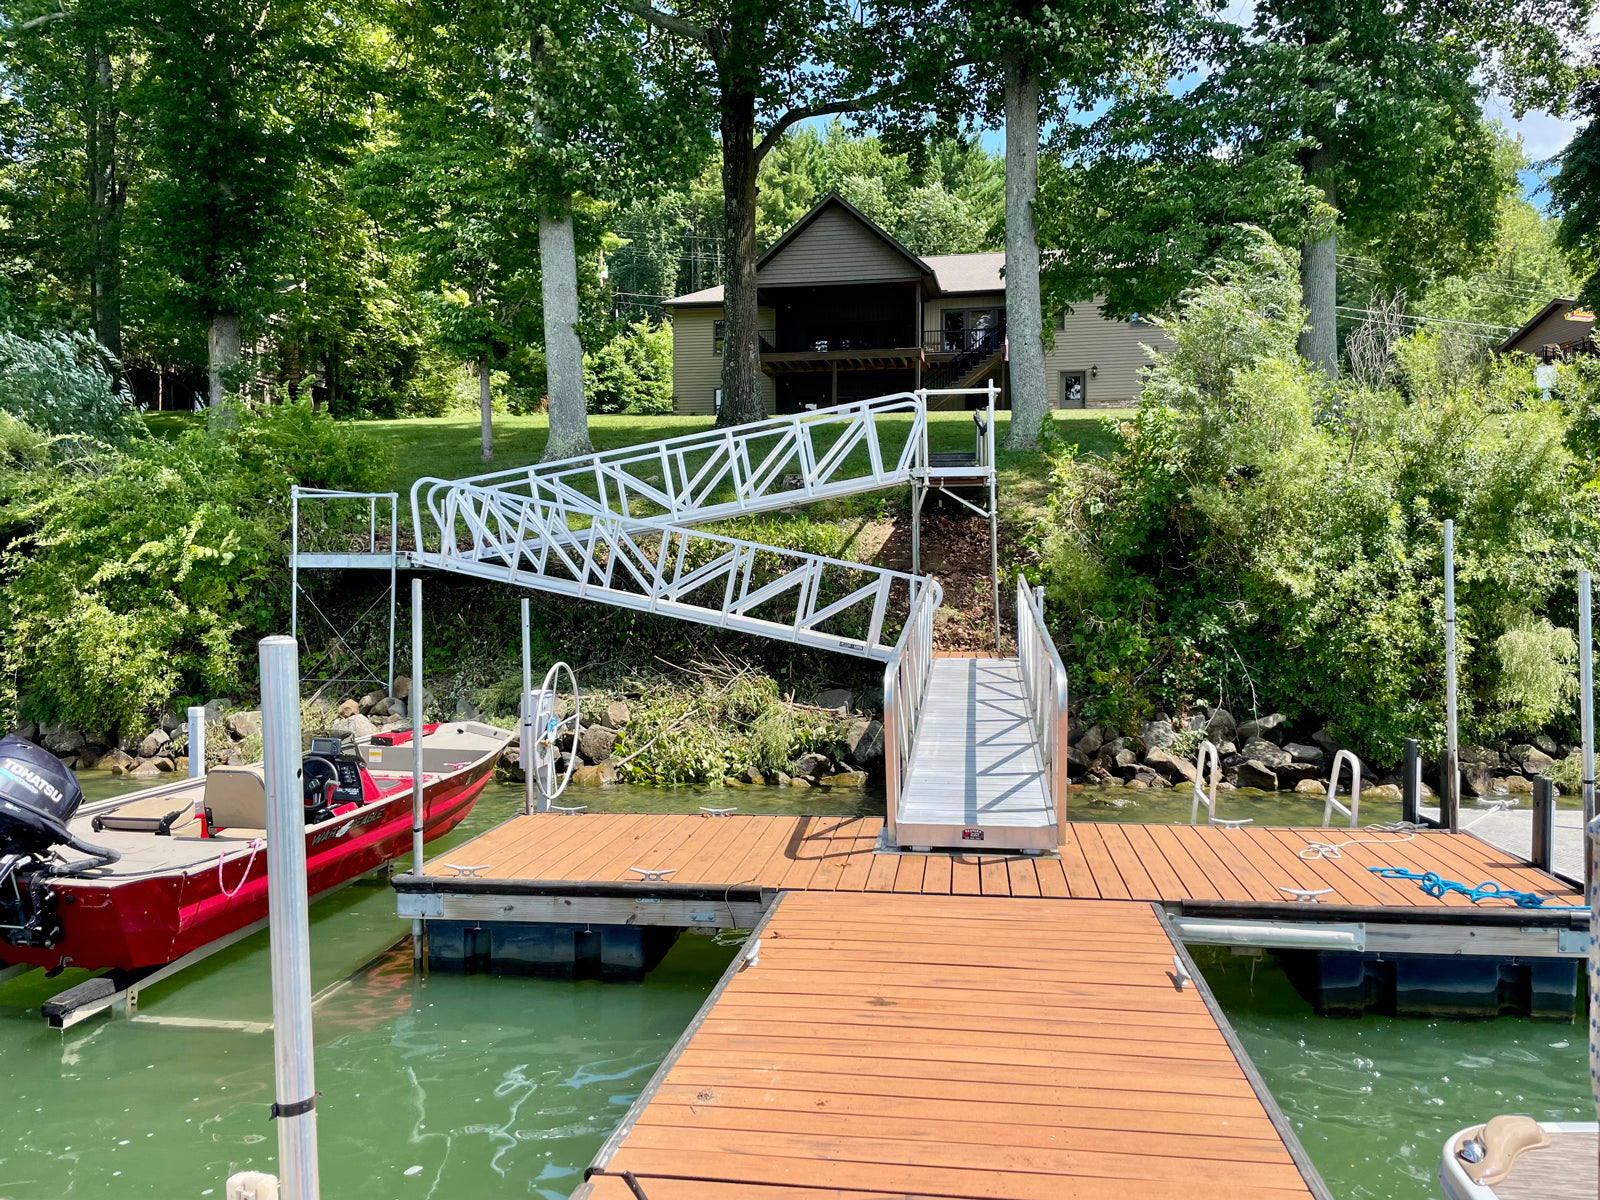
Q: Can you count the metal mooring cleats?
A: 11